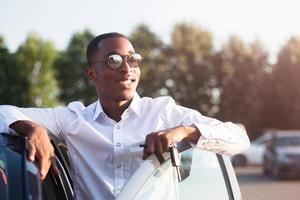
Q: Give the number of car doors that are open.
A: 1